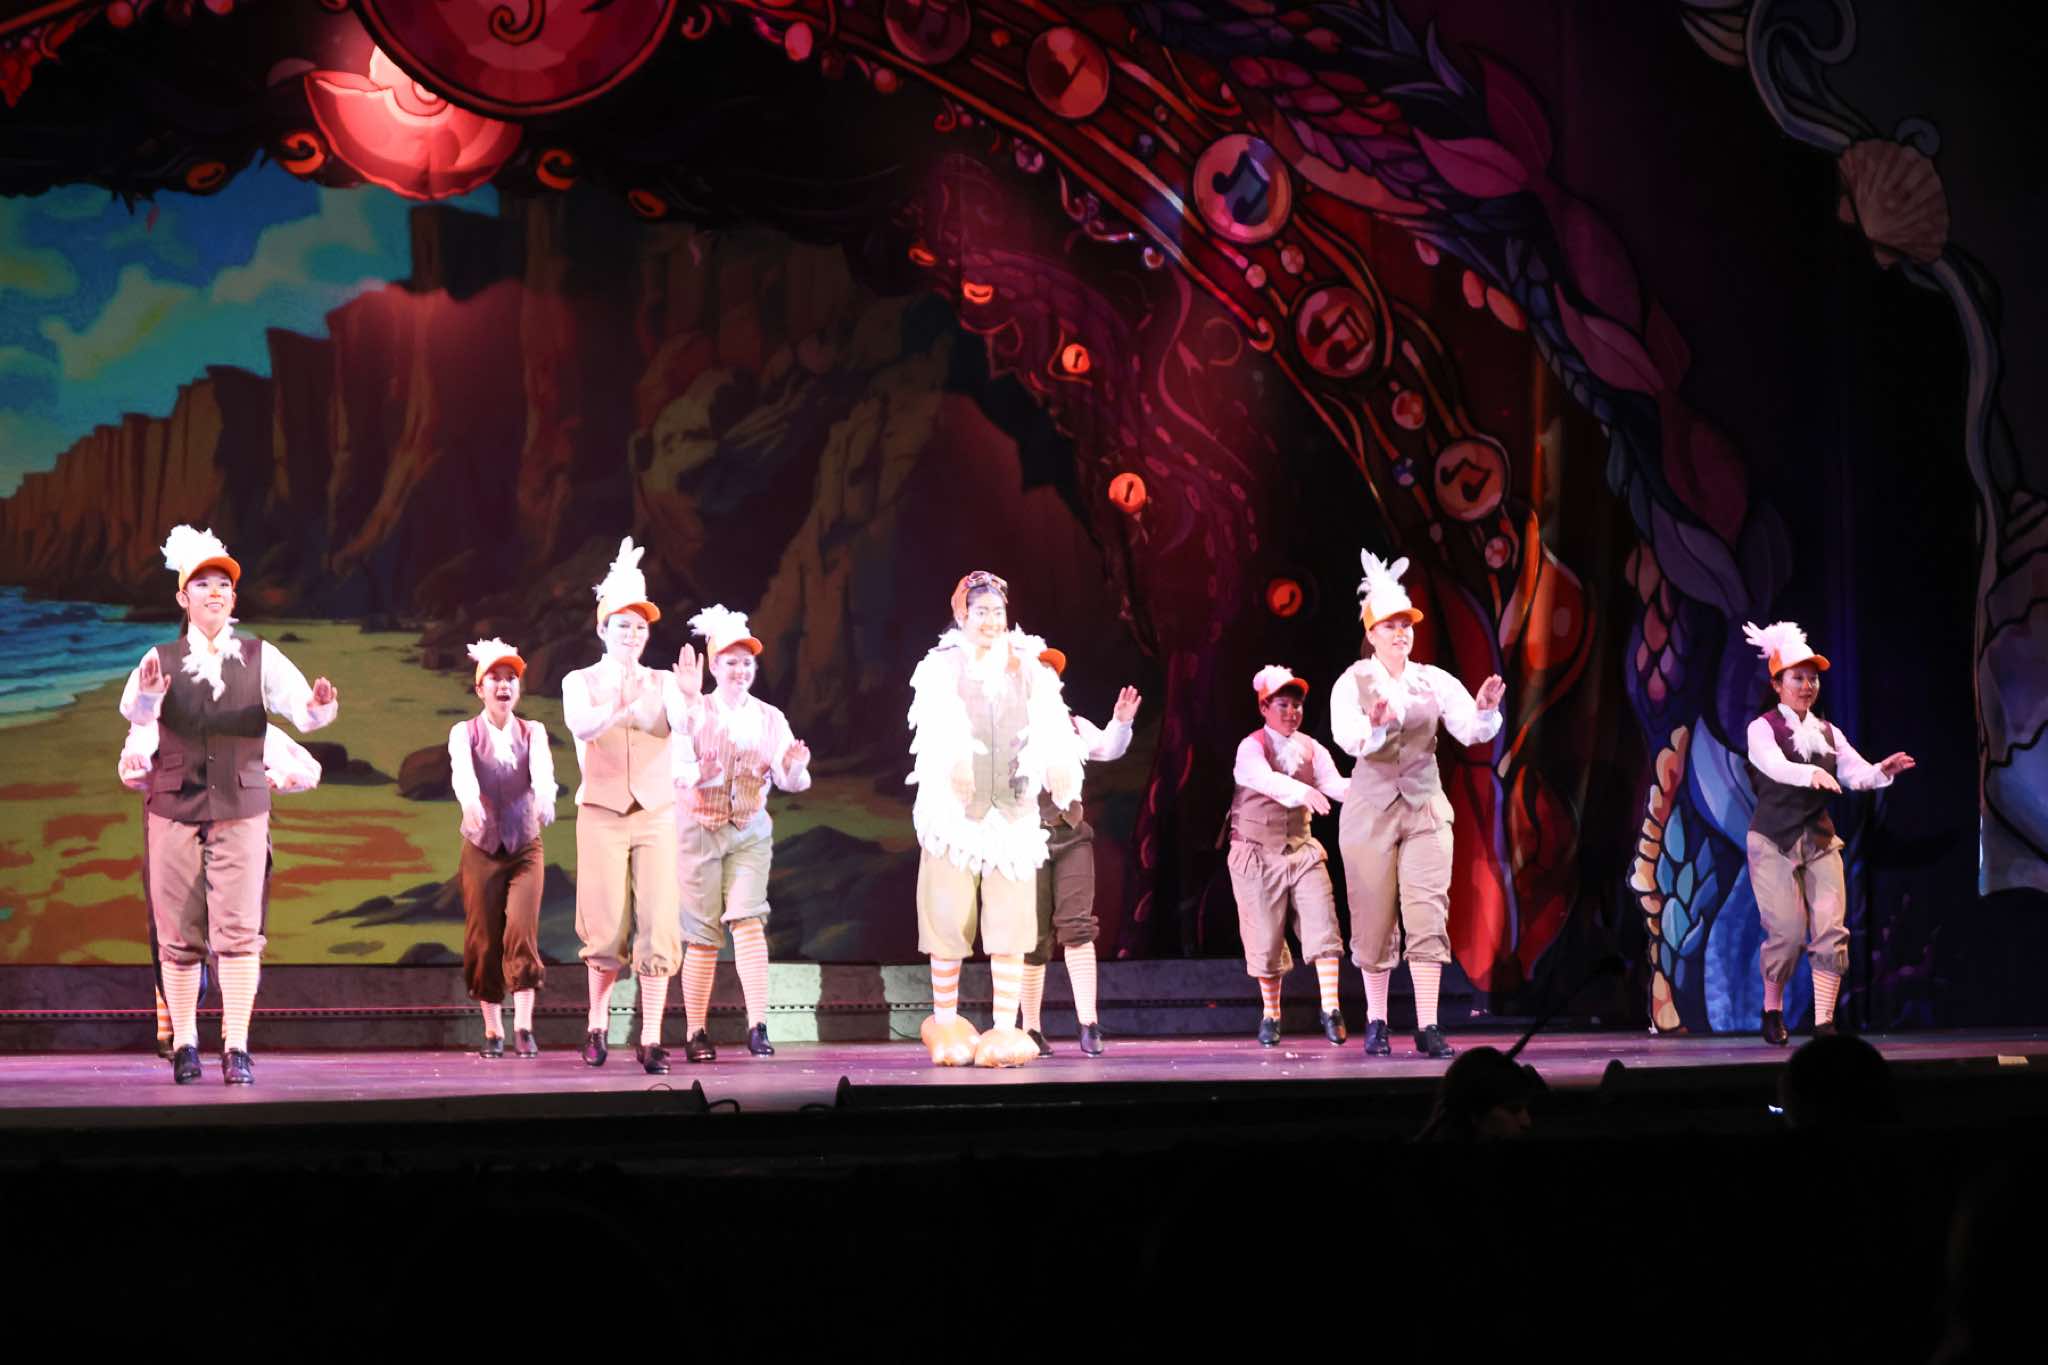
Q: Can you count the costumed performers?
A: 10